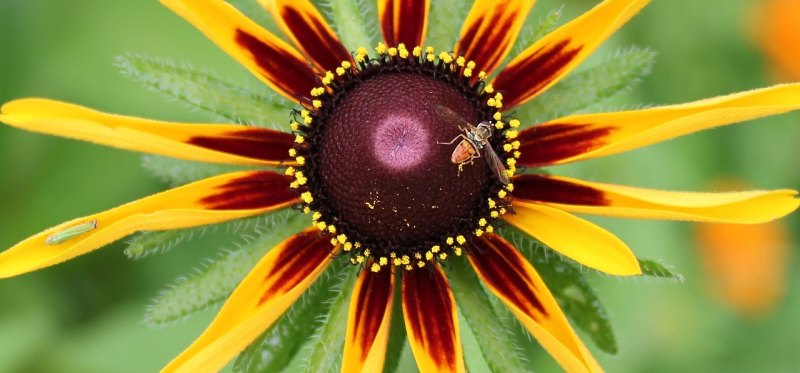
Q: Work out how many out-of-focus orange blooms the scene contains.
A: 2